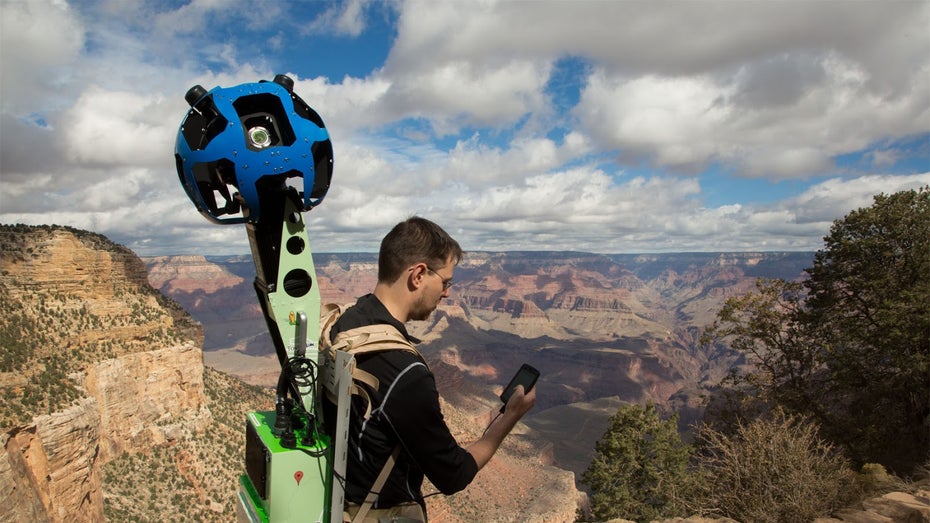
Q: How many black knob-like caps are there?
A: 2